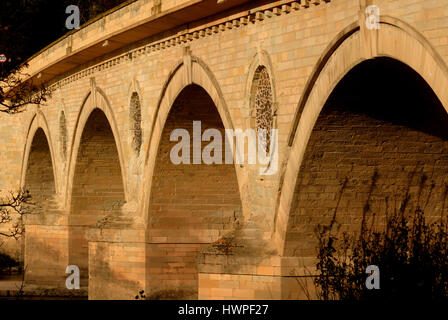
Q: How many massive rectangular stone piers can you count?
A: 3